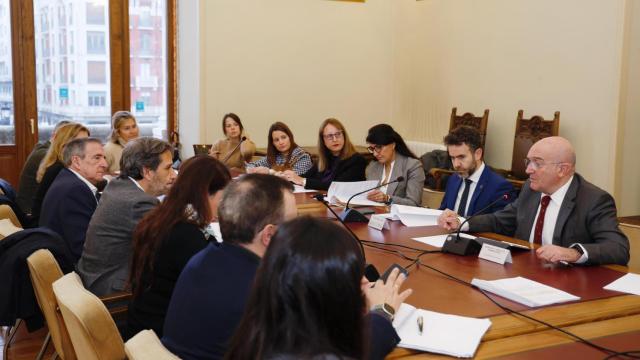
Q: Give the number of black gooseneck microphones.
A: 4